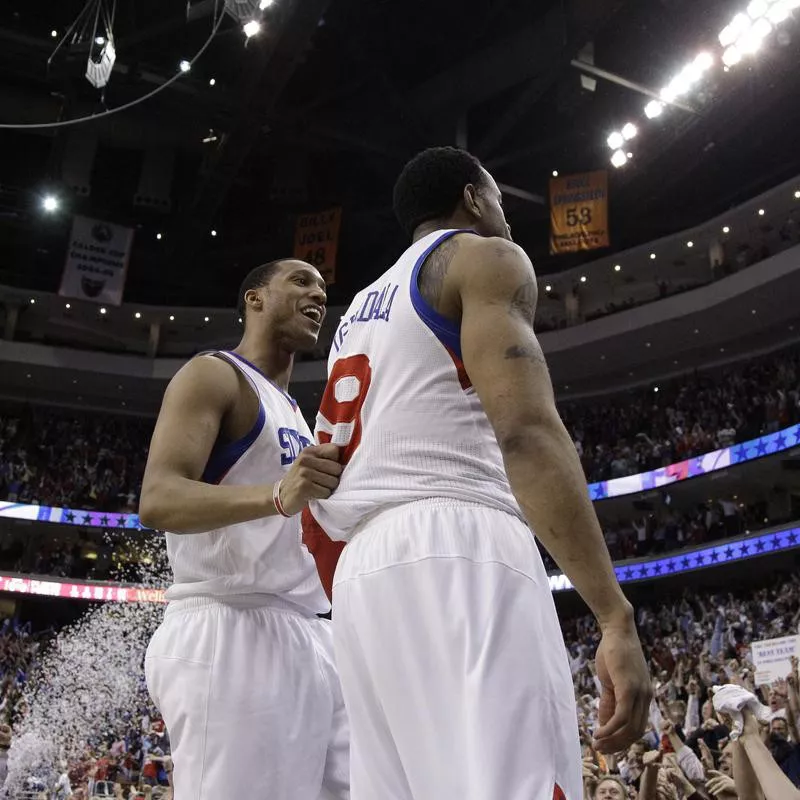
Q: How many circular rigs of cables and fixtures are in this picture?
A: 1